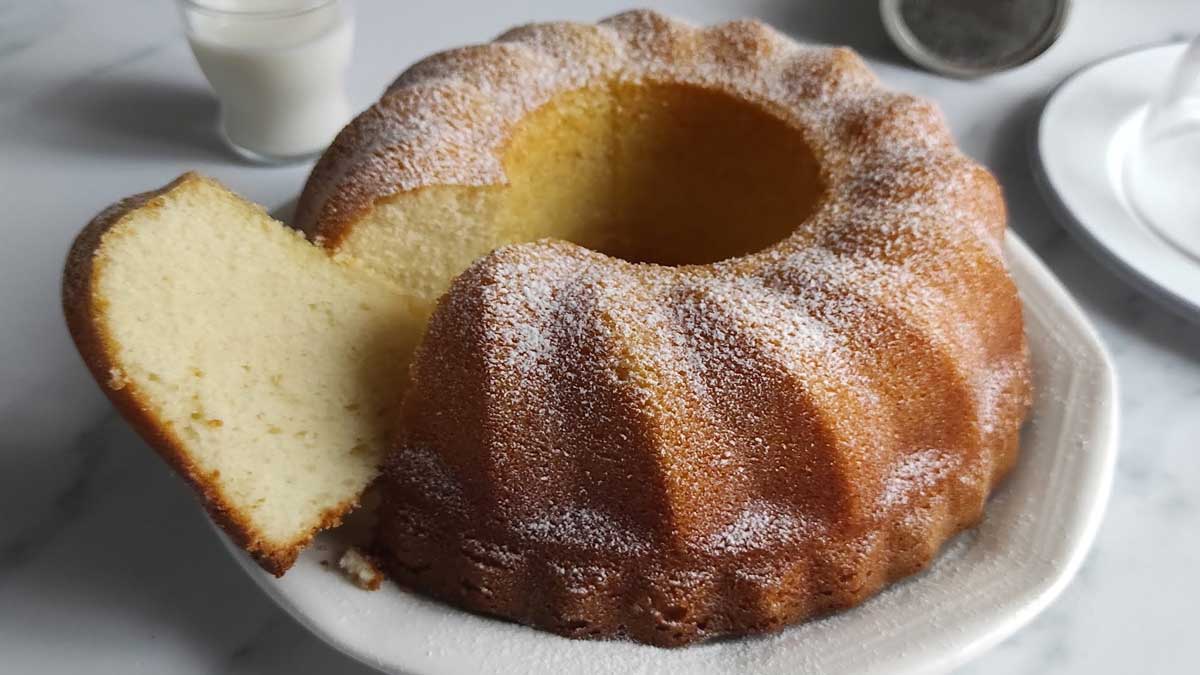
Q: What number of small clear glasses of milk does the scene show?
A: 1